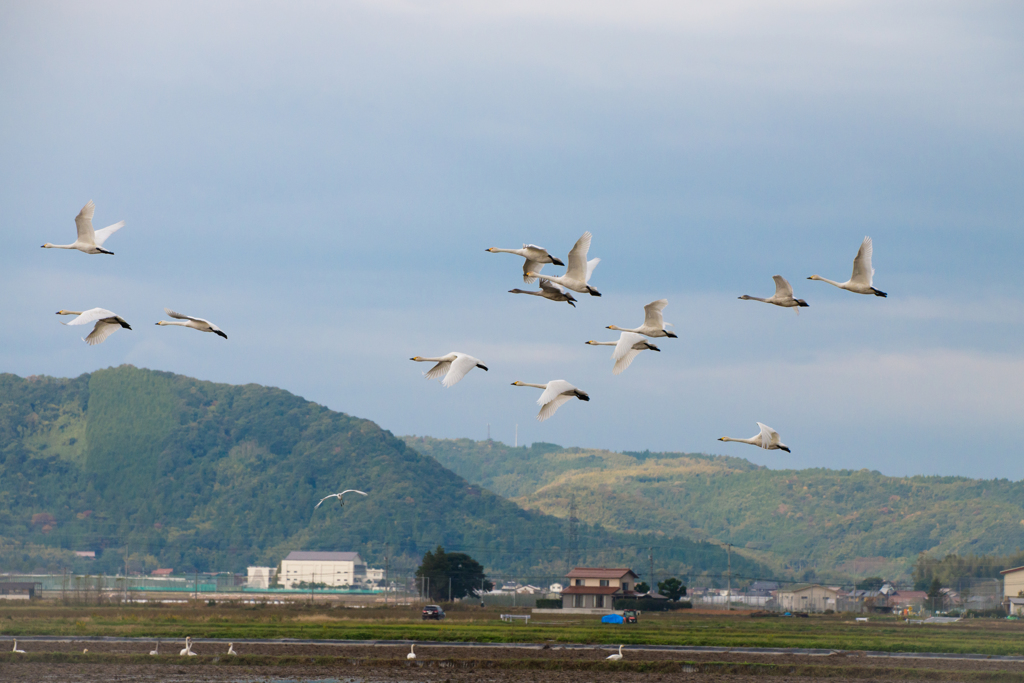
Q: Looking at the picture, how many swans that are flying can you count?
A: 14